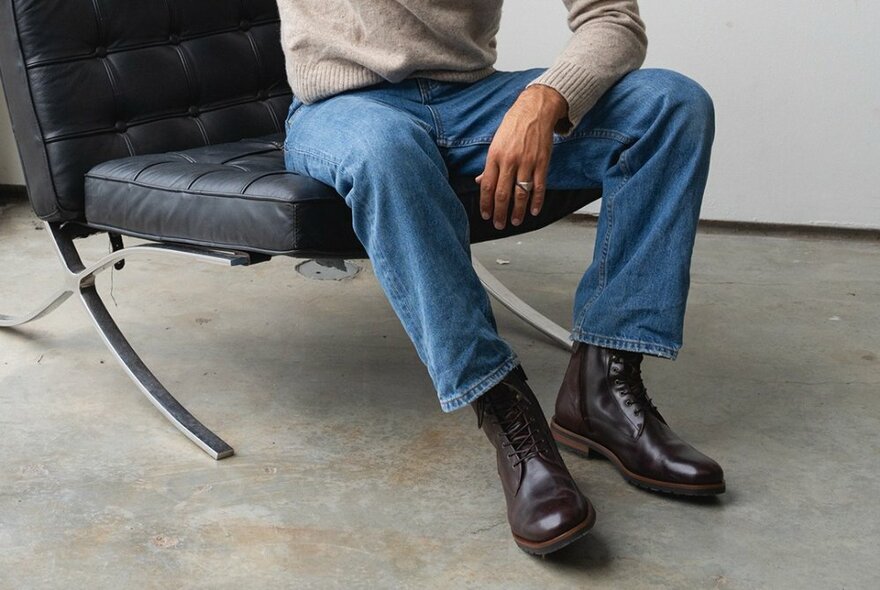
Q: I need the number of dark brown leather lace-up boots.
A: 2